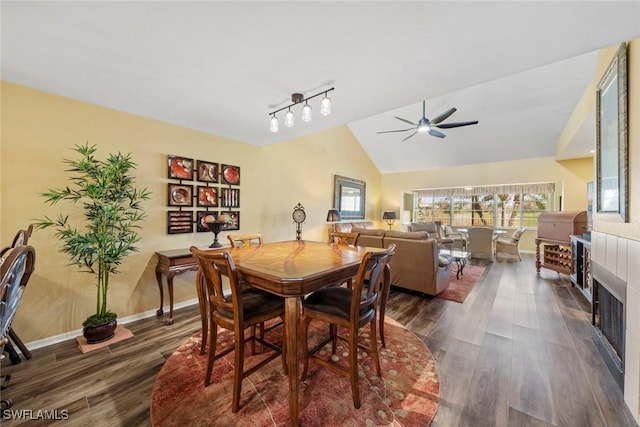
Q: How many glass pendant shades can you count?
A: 4